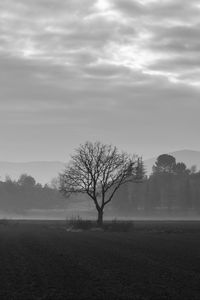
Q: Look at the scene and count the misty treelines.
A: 1